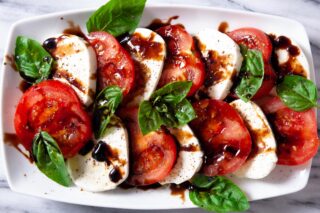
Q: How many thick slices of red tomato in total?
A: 7